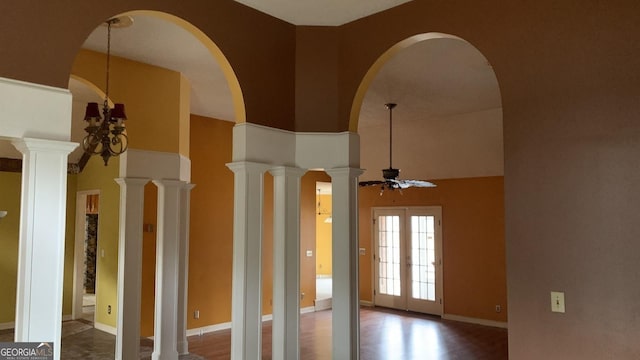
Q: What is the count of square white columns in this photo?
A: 7